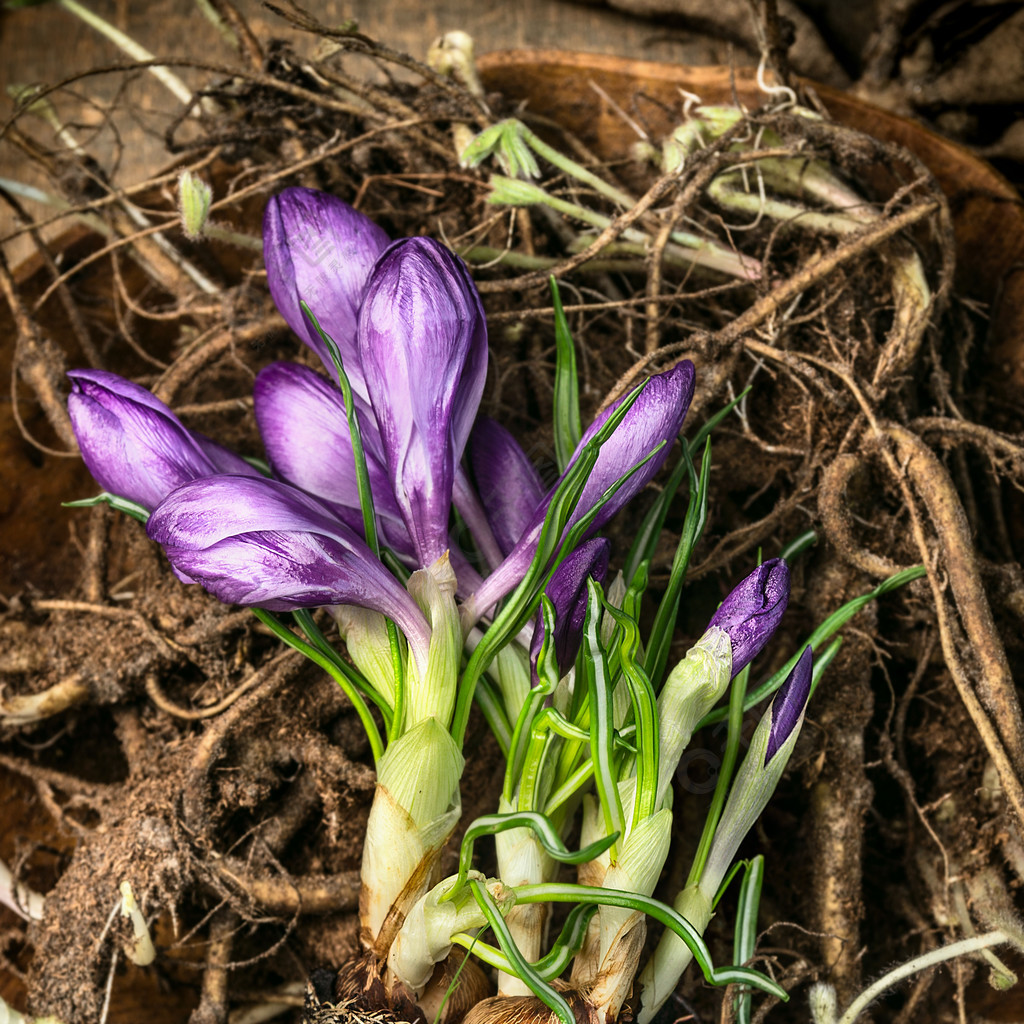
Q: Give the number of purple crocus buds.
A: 10